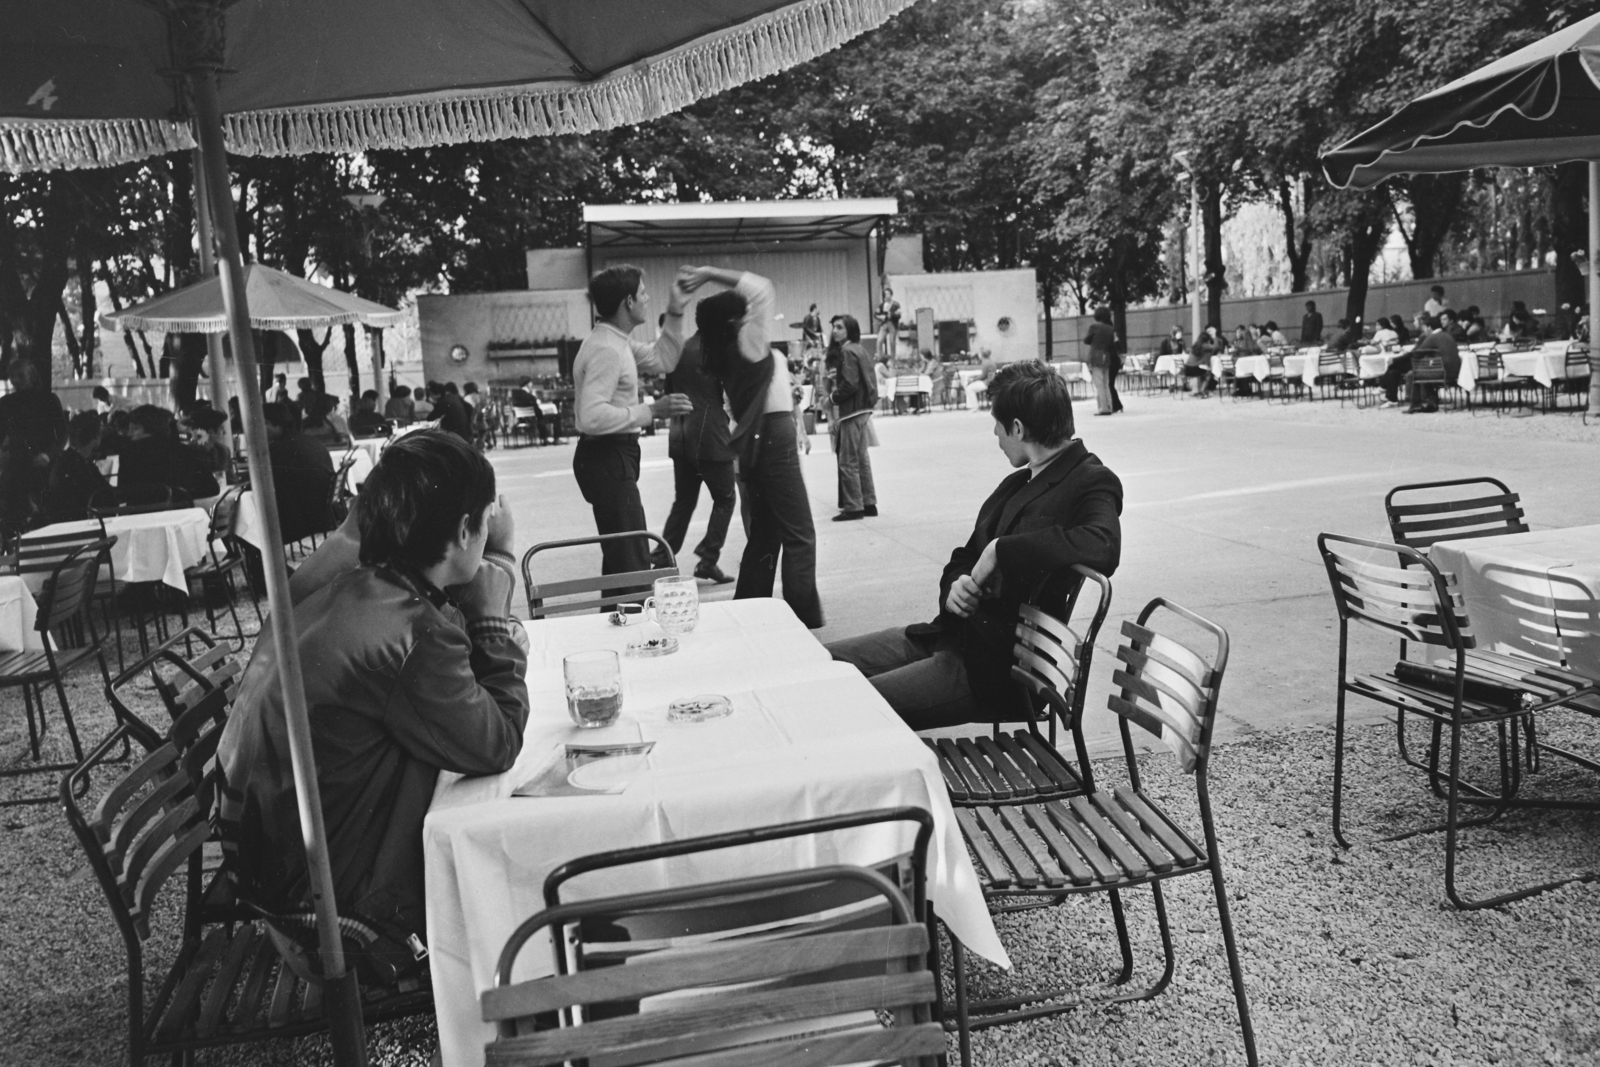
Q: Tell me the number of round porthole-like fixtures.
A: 2